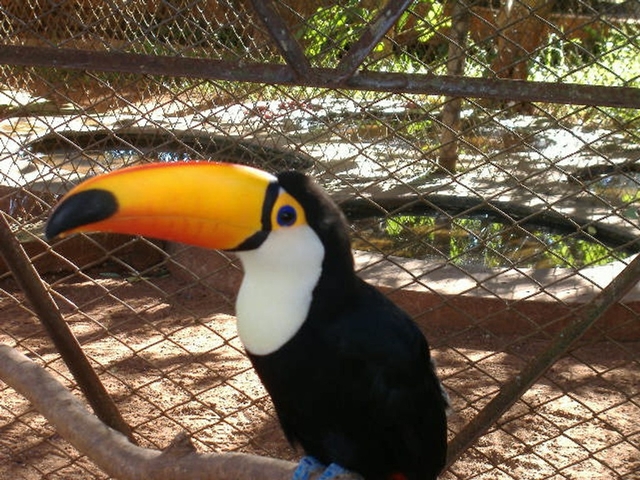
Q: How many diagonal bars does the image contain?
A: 4